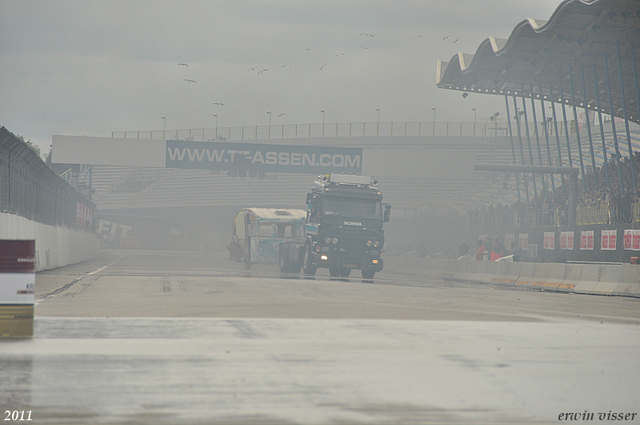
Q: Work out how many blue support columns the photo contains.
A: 13